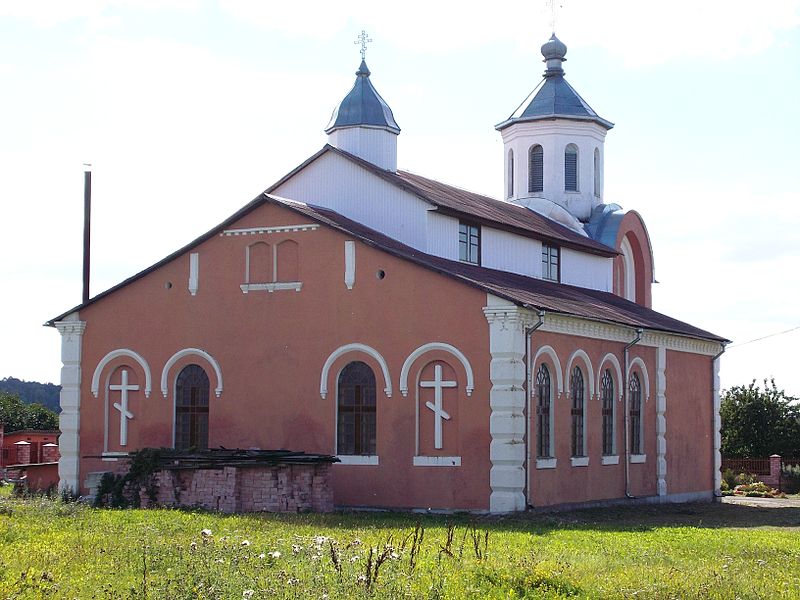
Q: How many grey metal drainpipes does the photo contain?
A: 3